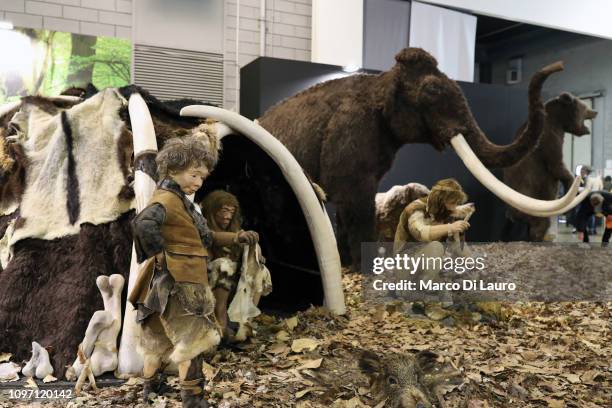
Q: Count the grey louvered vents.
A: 1